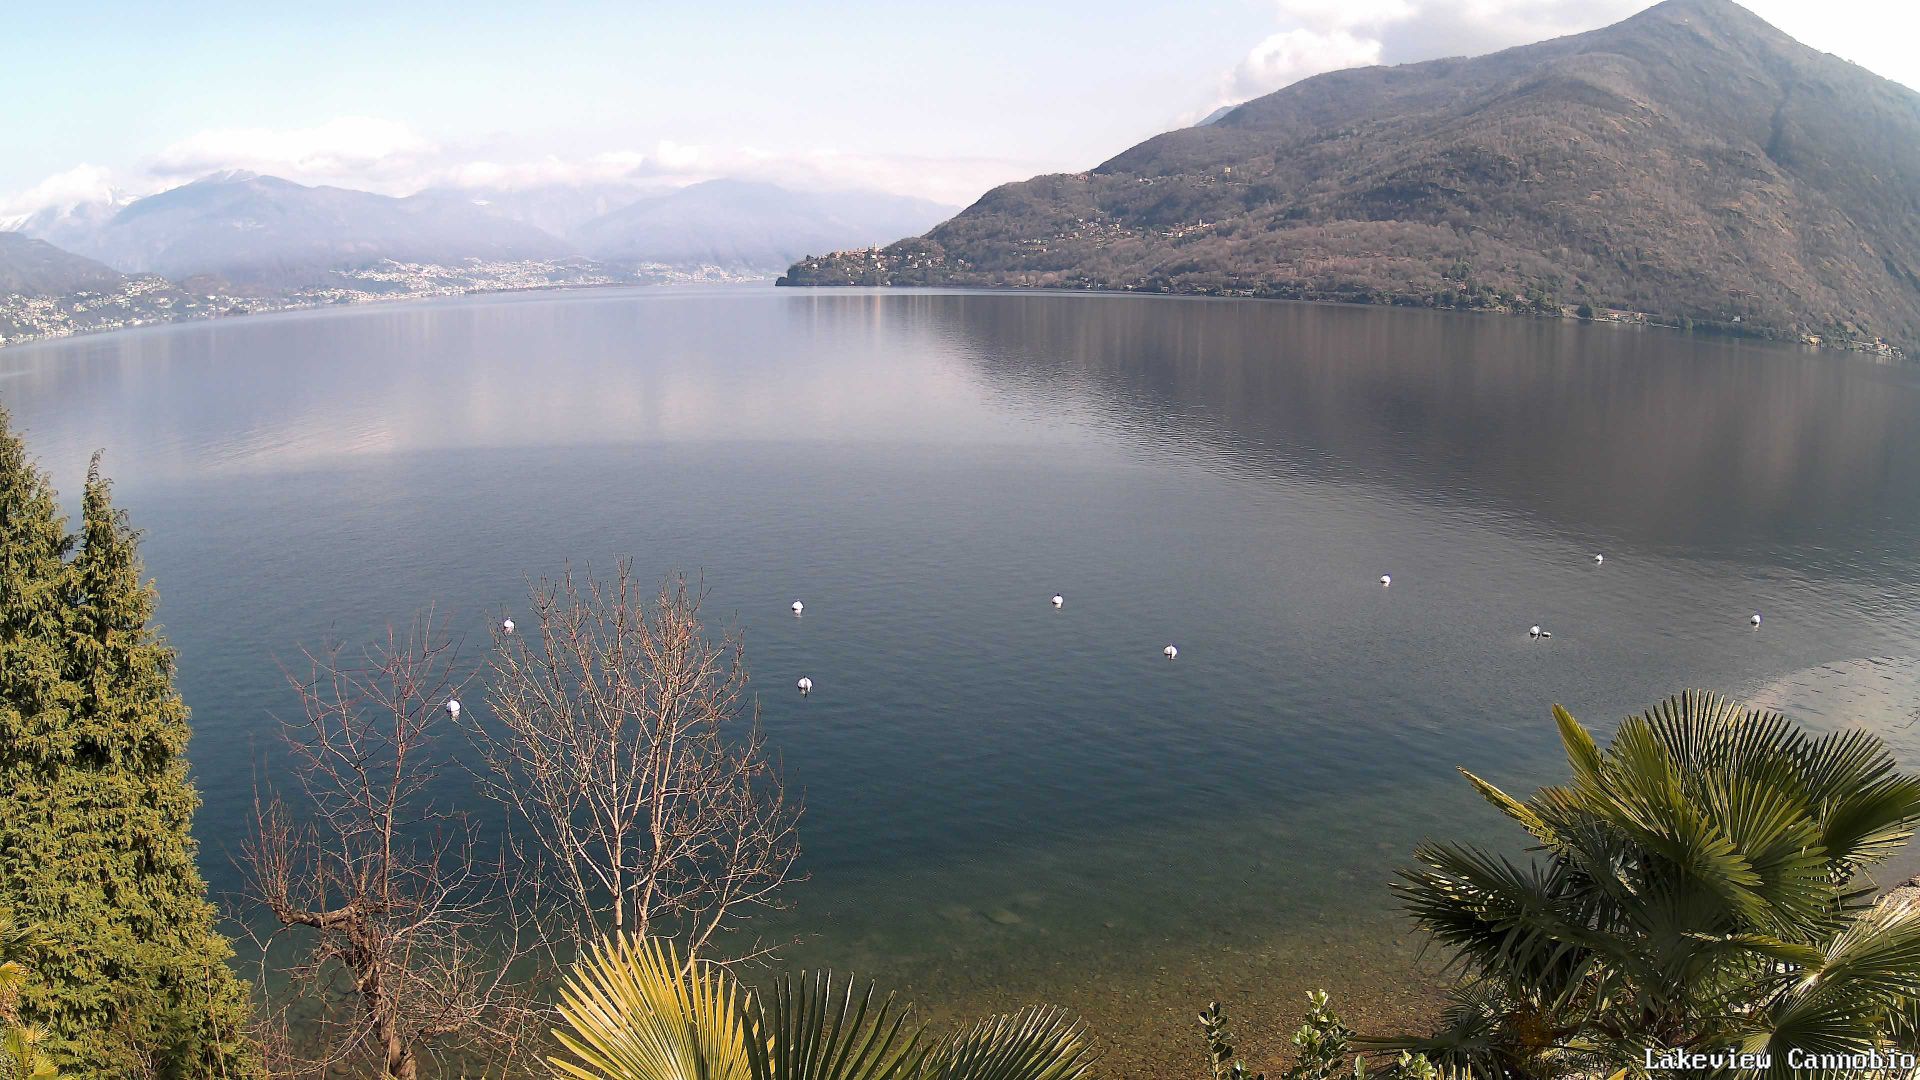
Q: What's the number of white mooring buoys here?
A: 10